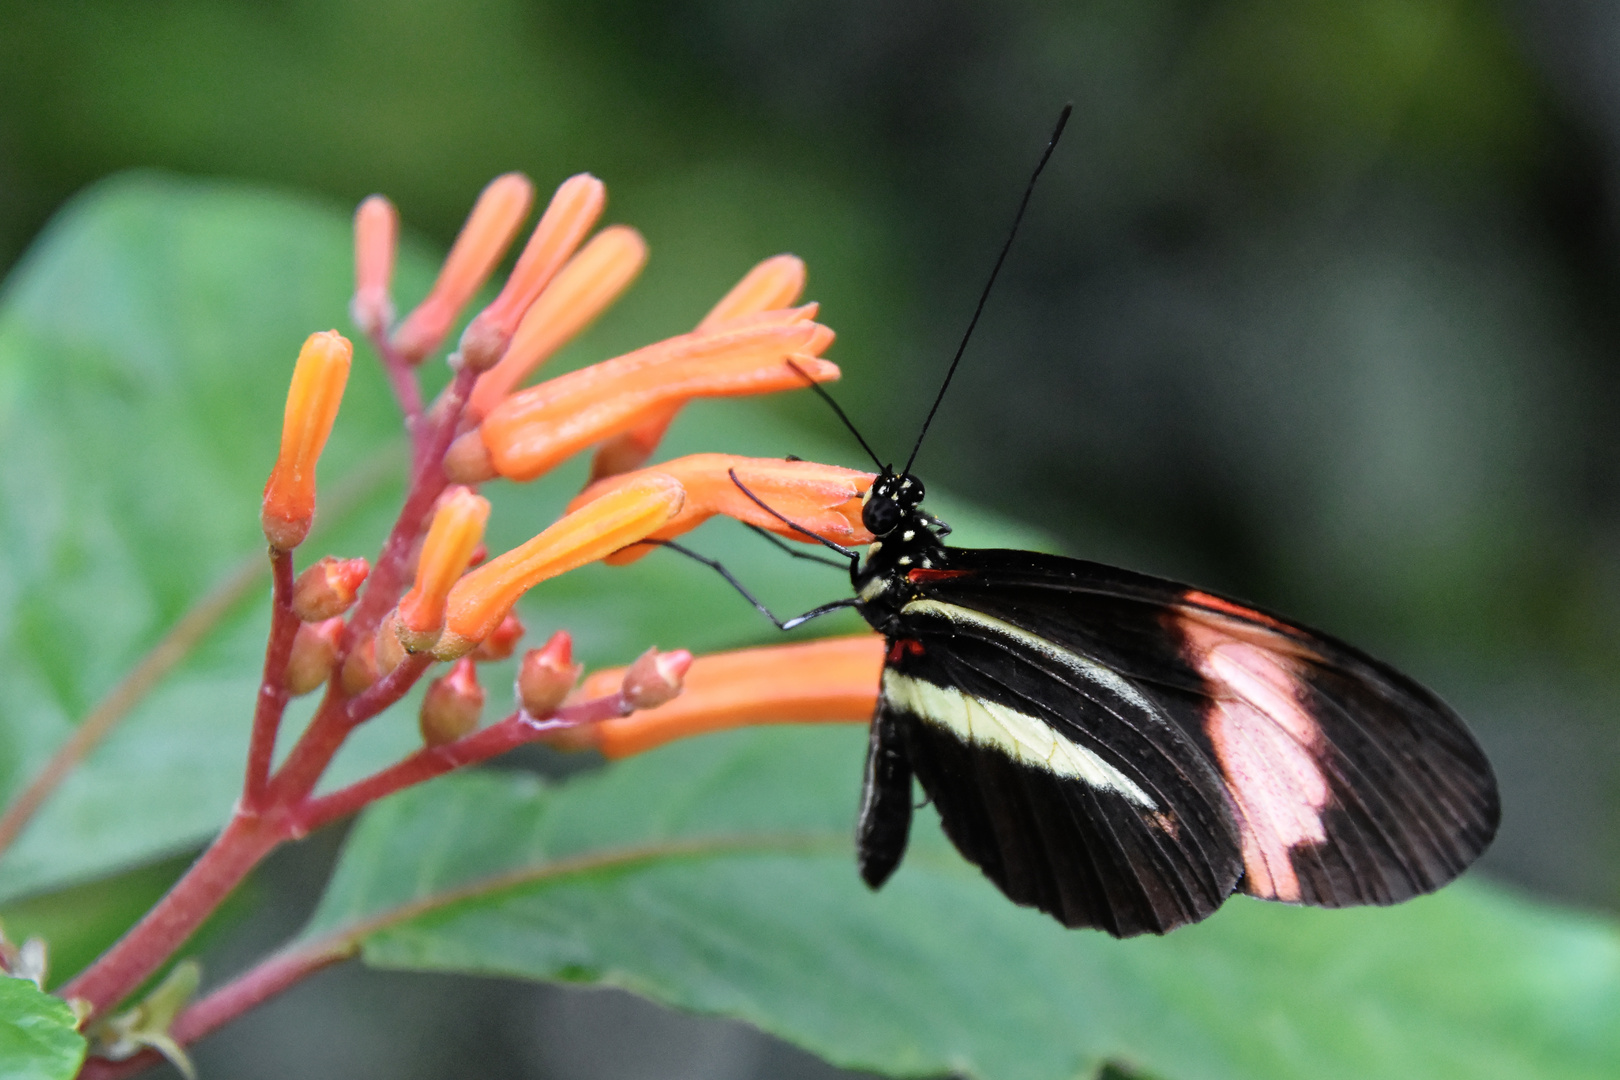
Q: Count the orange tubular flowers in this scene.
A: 11